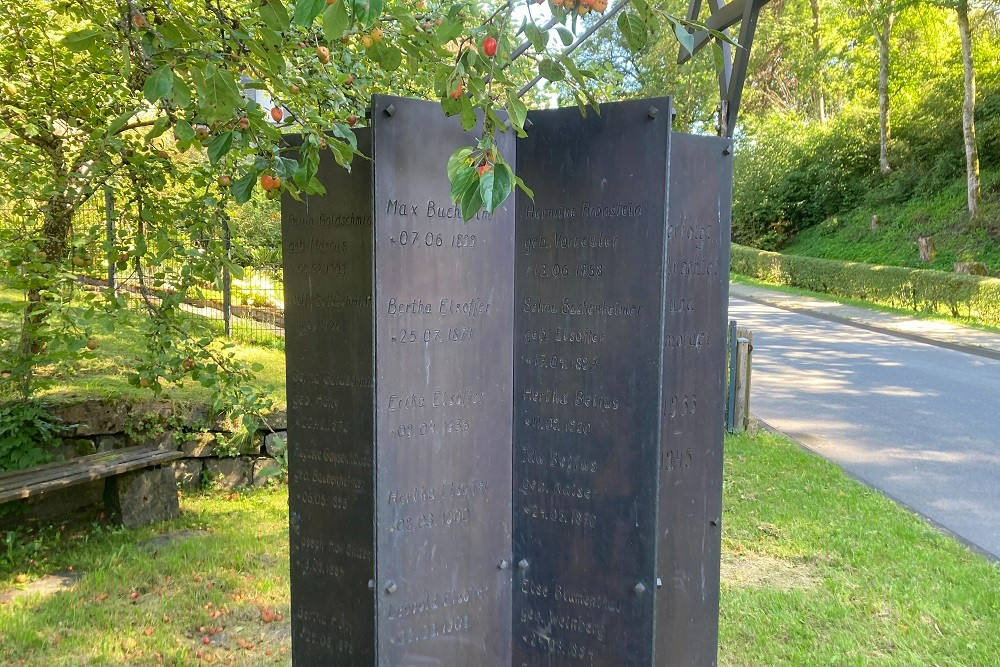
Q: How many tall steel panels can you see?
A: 4